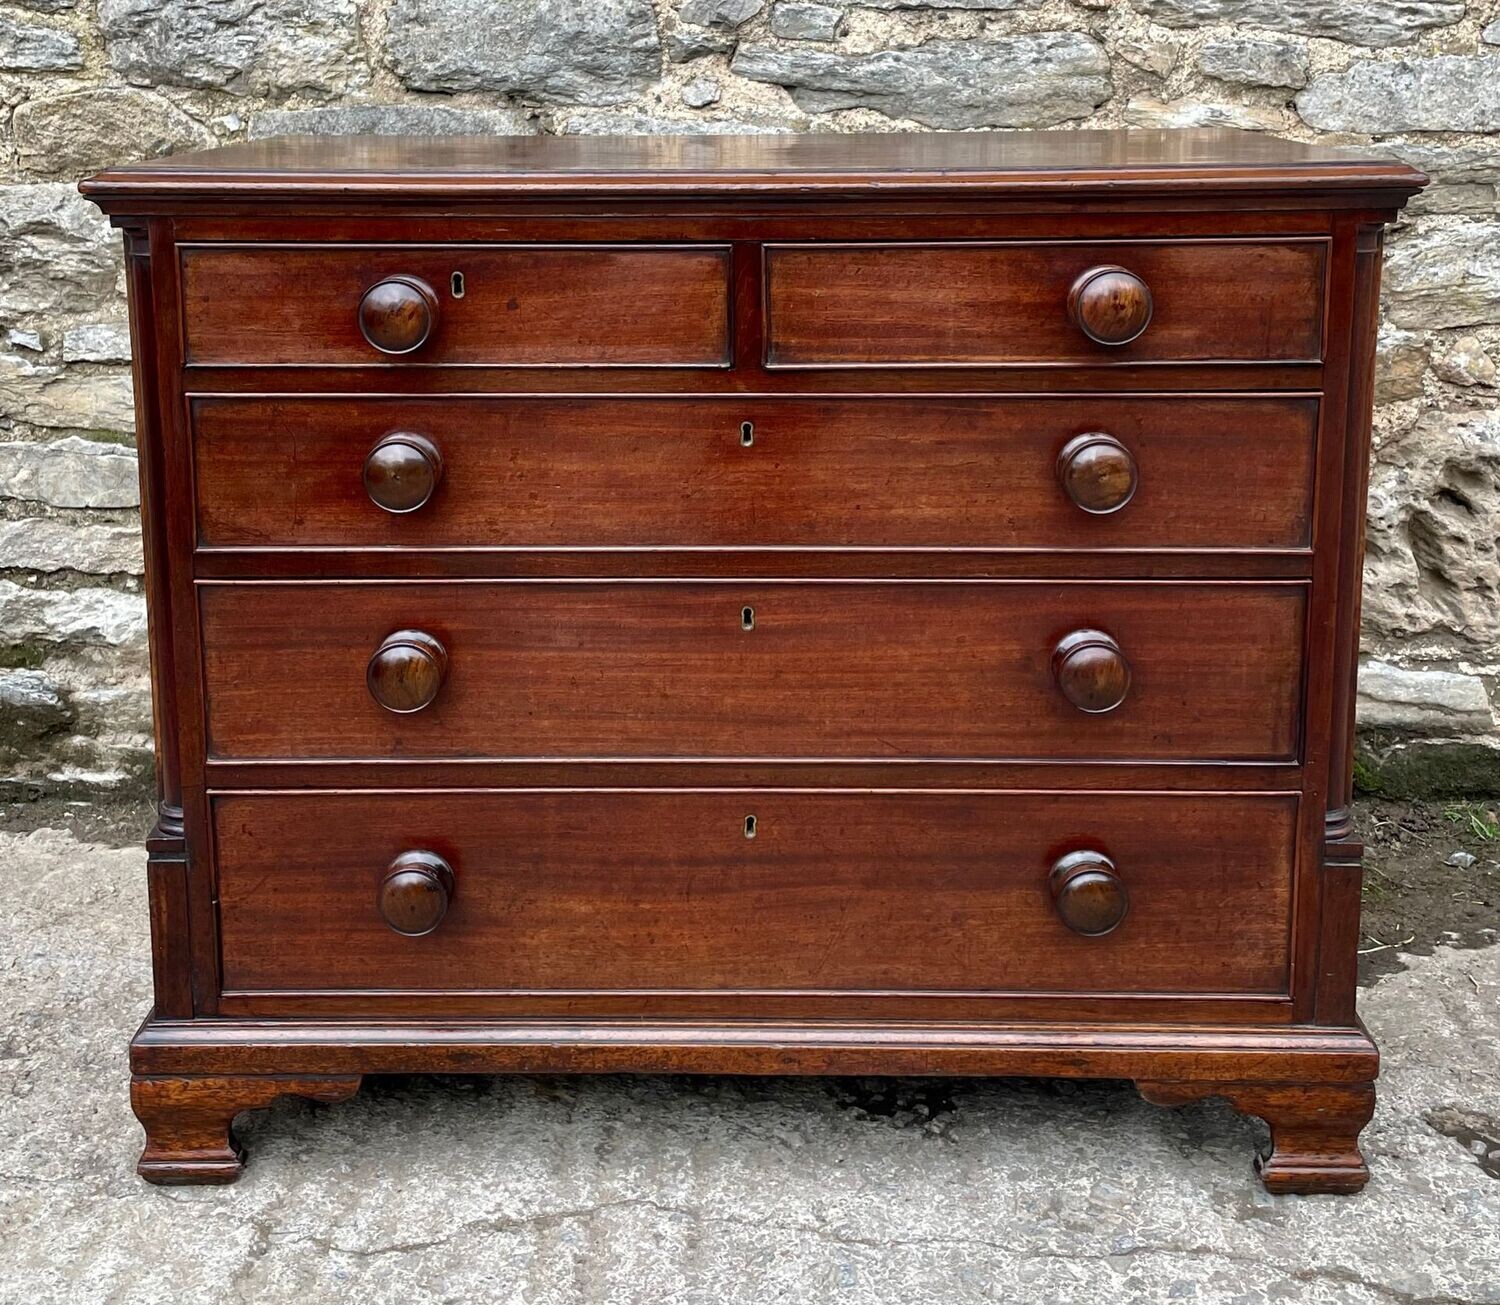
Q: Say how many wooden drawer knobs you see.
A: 8